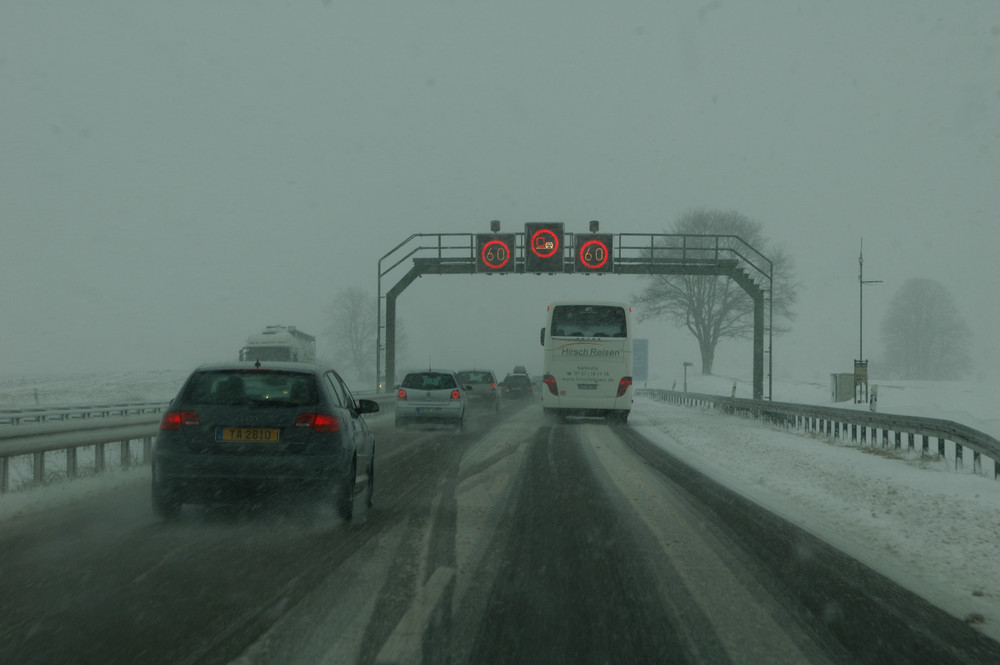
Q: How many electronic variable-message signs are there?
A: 3